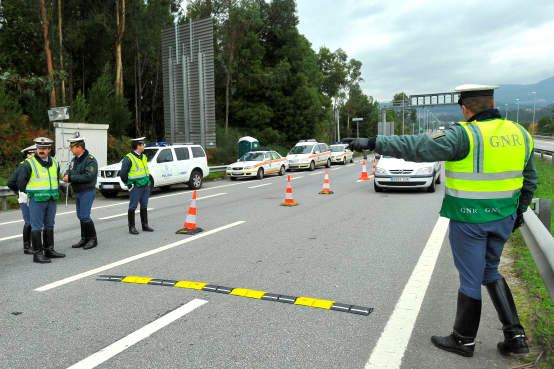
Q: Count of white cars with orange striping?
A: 3